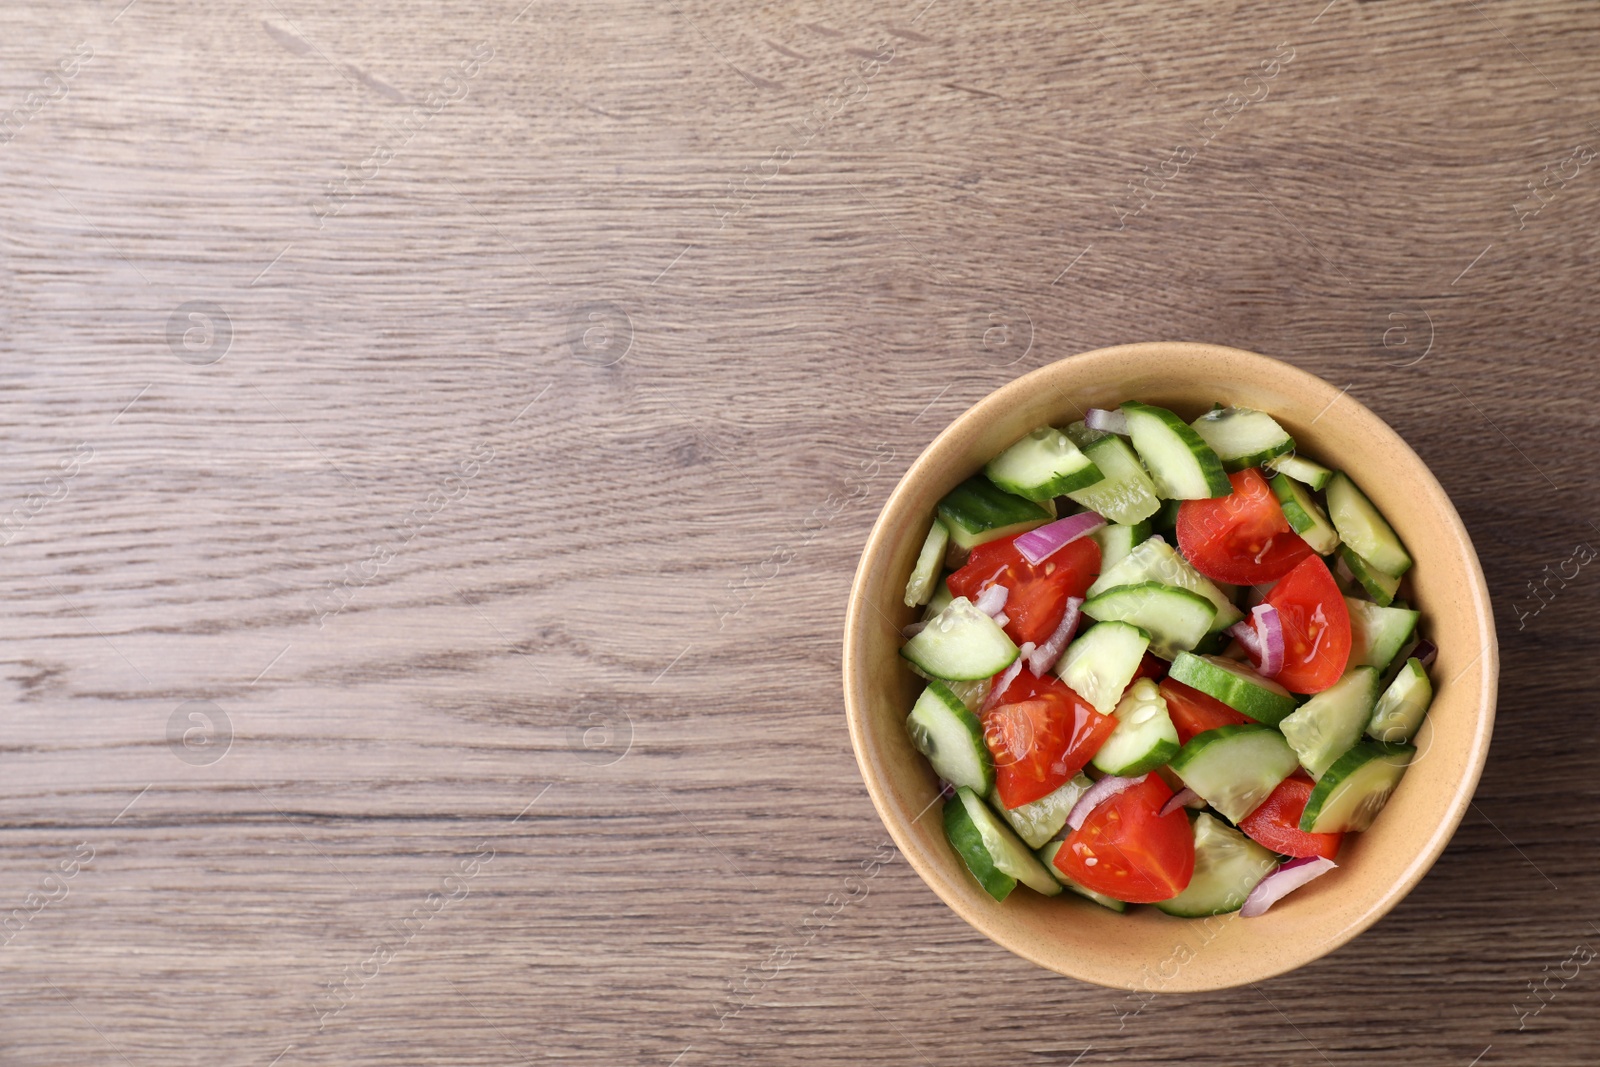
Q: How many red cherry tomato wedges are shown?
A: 7